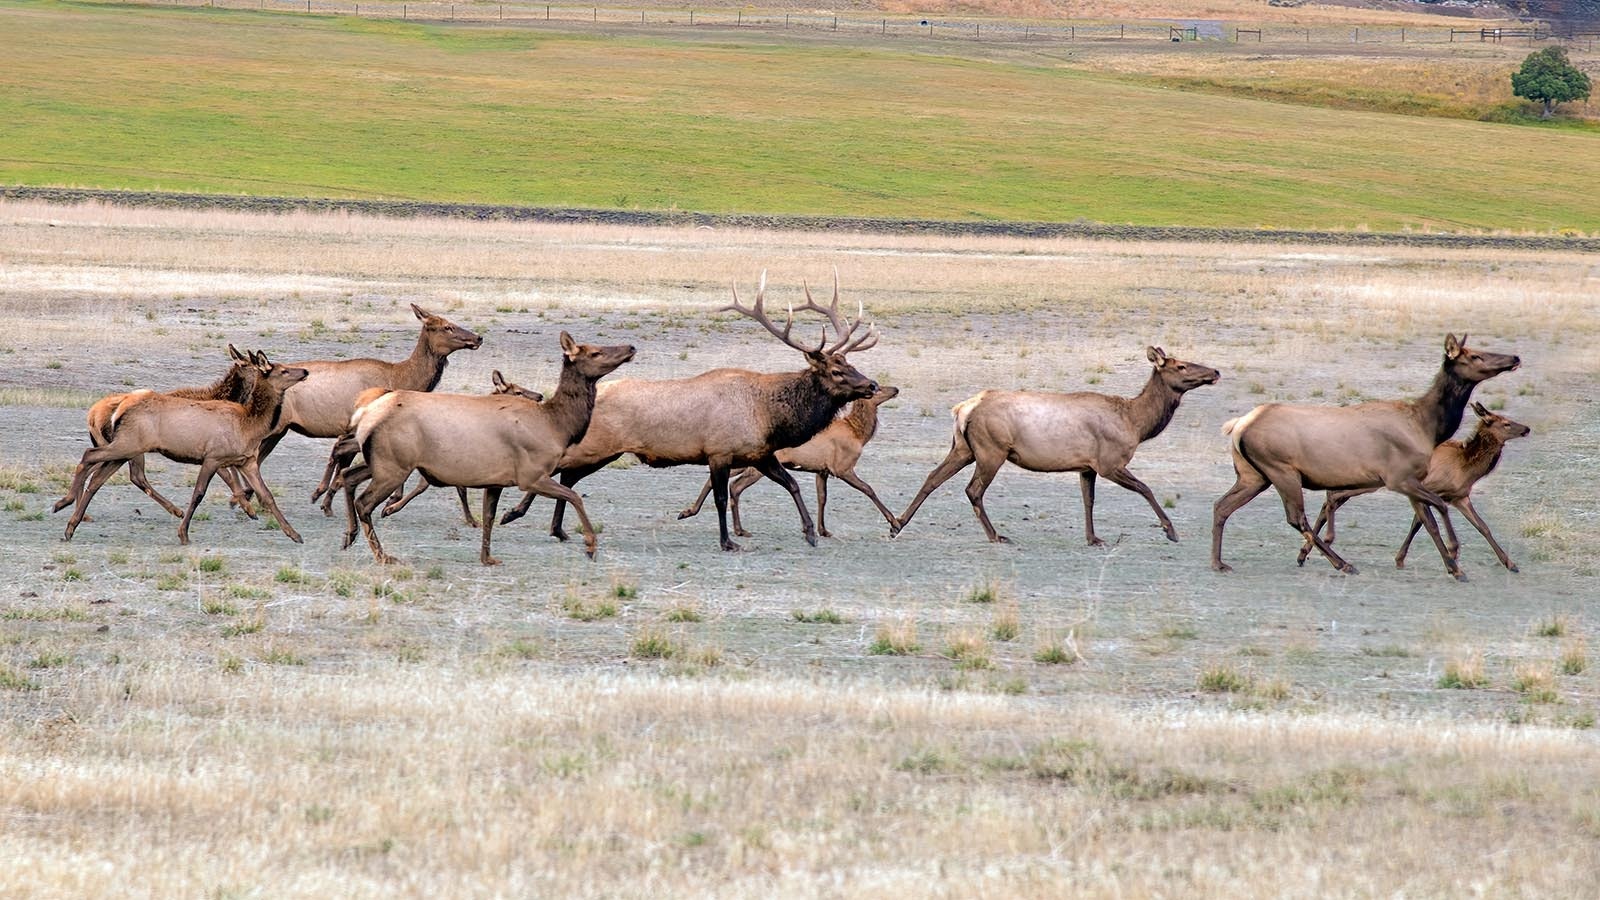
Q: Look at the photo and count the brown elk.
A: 10